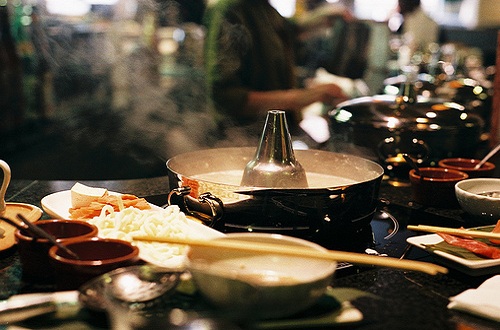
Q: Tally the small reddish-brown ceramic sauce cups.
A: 4